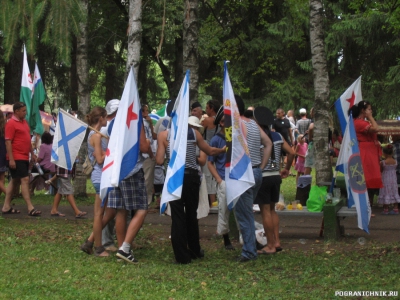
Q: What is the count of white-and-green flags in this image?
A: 2